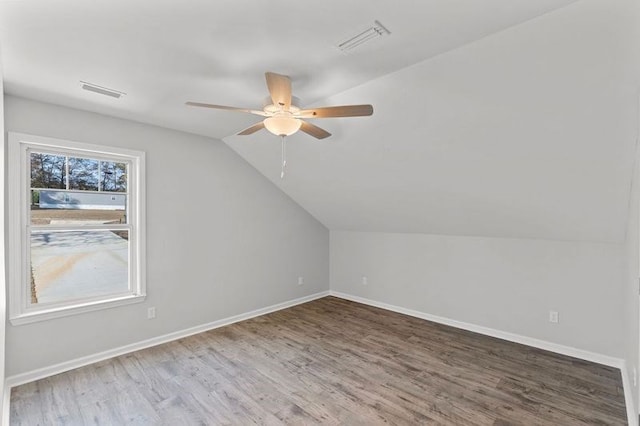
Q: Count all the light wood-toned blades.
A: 5